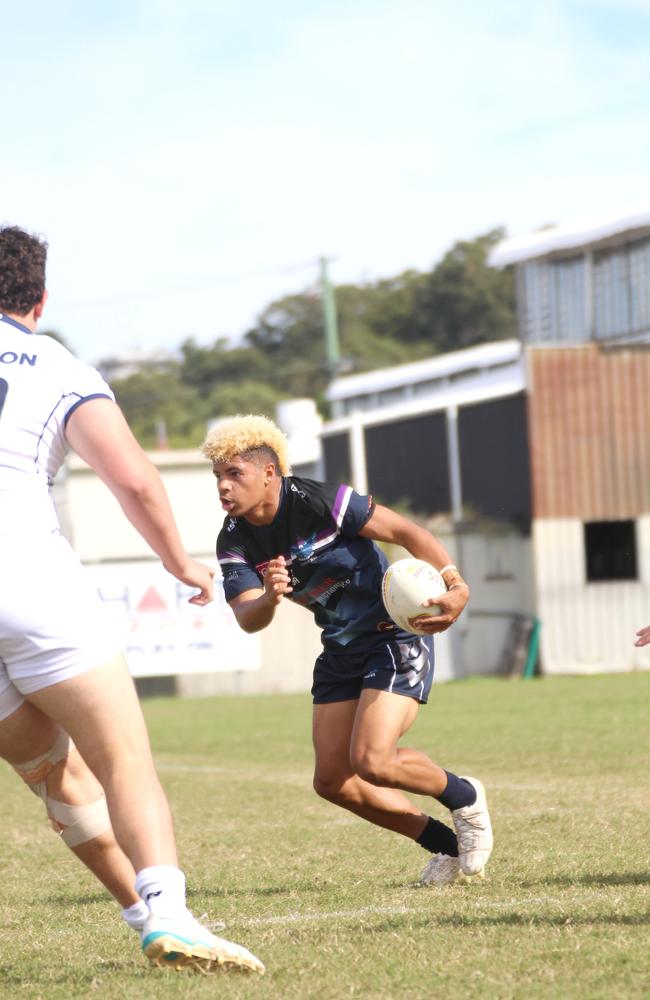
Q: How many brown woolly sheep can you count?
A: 0